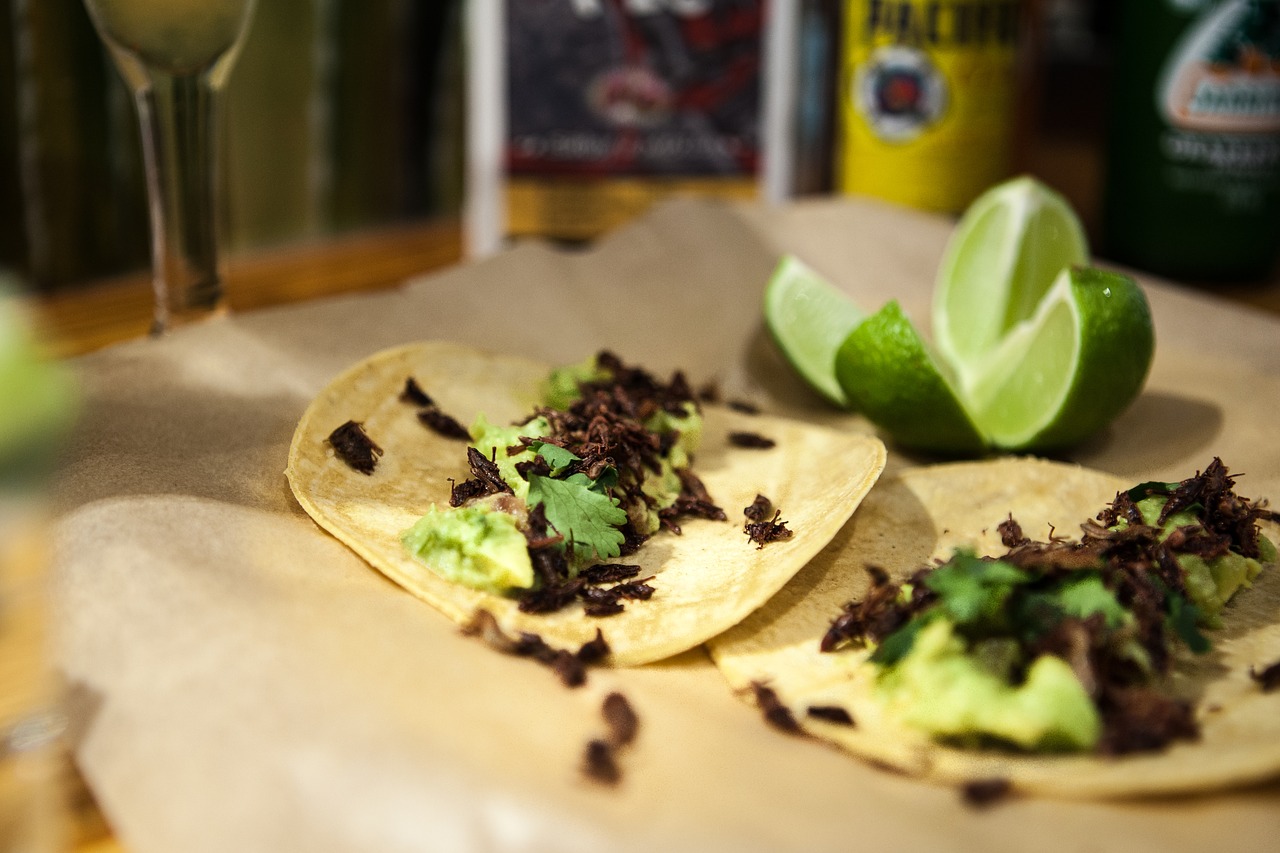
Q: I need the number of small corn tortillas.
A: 2